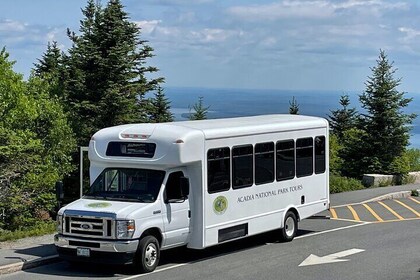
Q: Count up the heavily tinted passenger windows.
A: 6